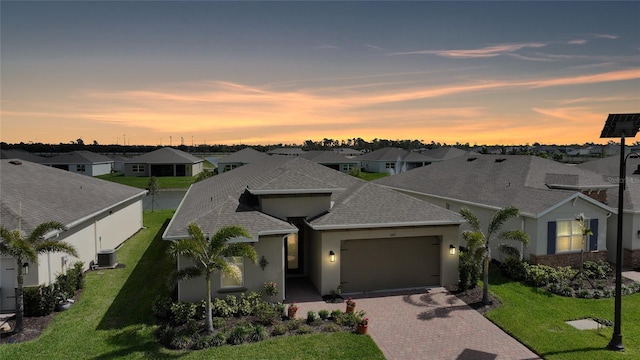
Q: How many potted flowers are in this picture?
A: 3